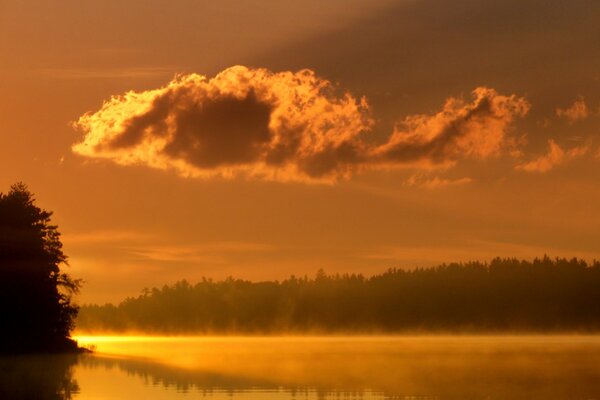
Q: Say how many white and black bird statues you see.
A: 0